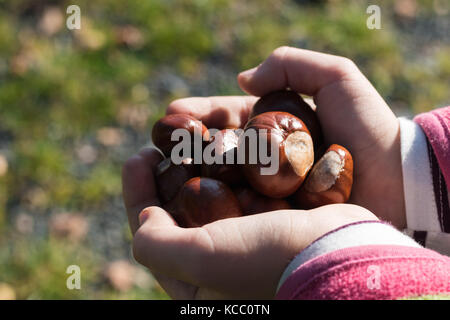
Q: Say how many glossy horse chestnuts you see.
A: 8